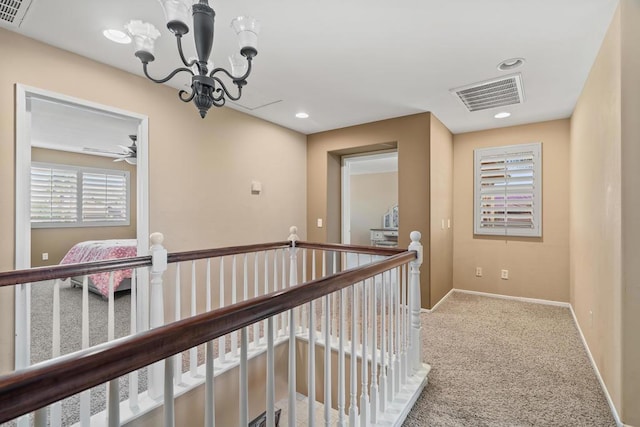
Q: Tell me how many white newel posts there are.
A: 3